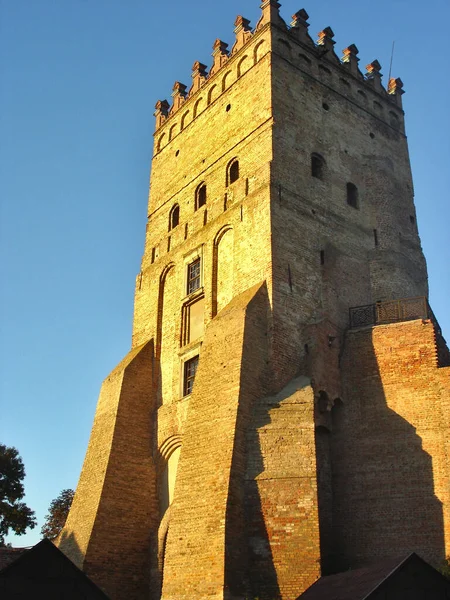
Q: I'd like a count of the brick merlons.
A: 11